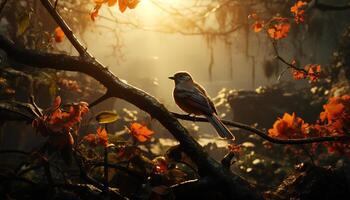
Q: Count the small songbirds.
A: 1